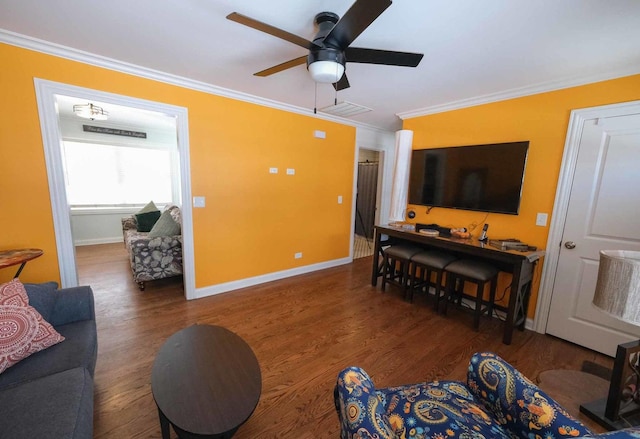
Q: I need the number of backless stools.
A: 3